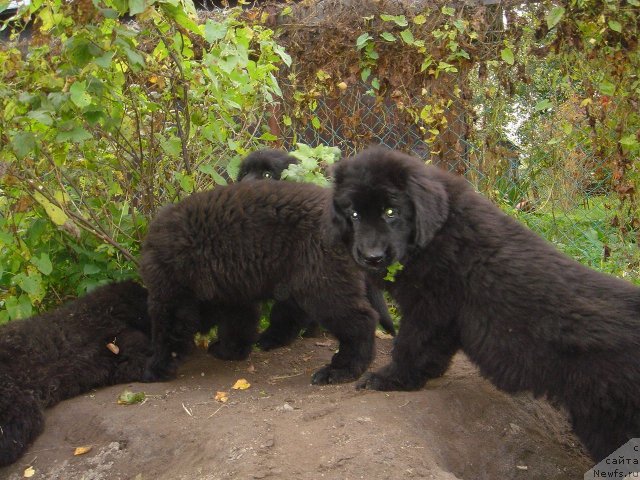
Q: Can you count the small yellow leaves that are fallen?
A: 4